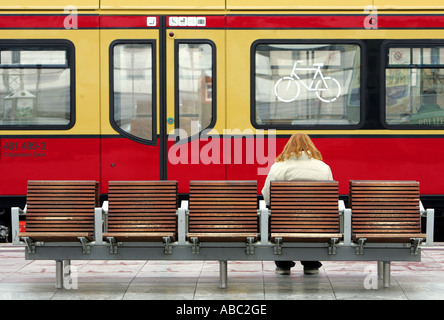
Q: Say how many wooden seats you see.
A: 5